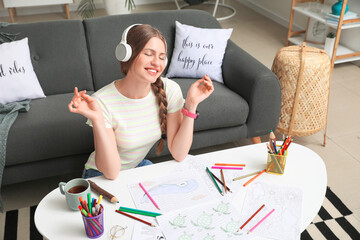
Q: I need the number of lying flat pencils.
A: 14